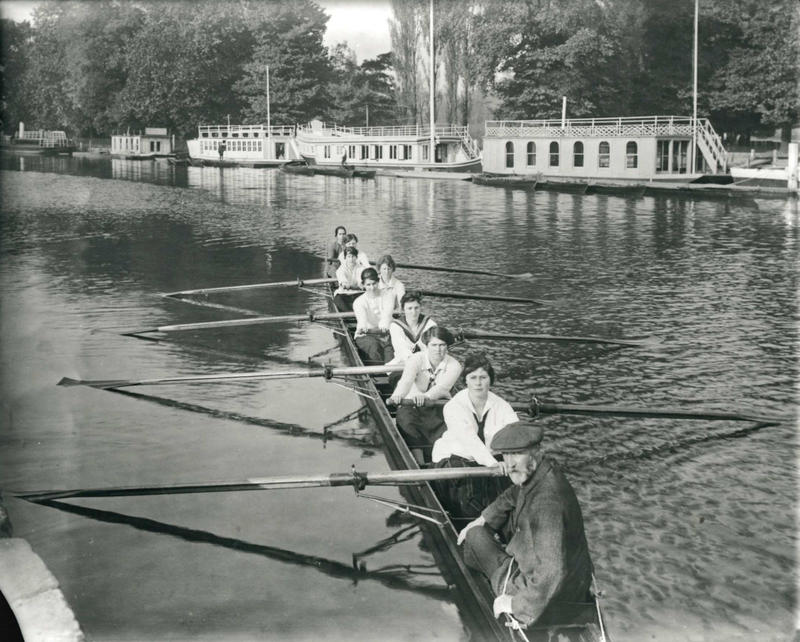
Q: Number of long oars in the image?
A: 8